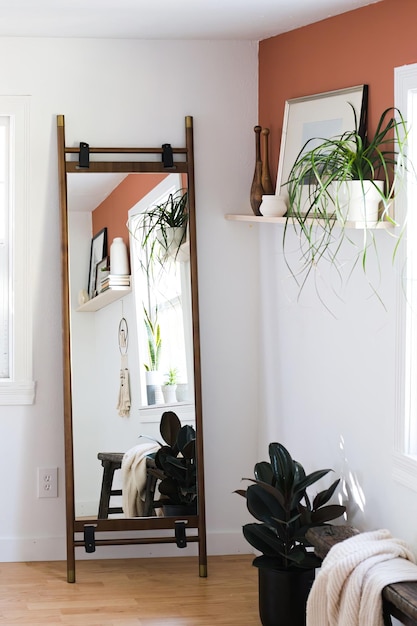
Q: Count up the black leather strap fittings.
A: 4